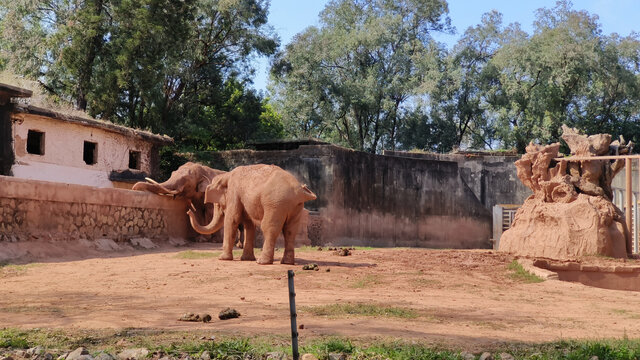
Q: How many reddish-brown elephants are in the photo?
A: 2